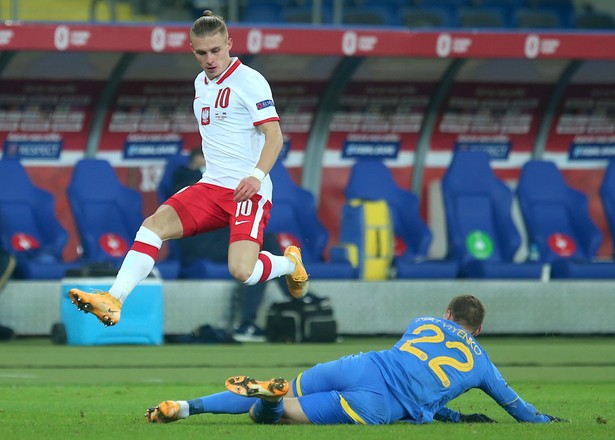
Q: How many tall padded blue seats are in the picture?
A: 8